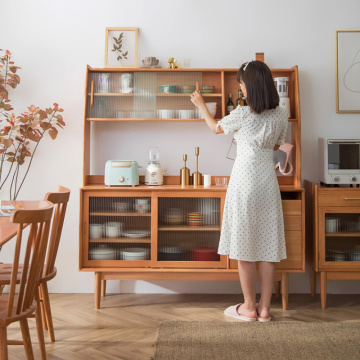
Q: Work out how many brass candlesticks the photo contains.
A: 2